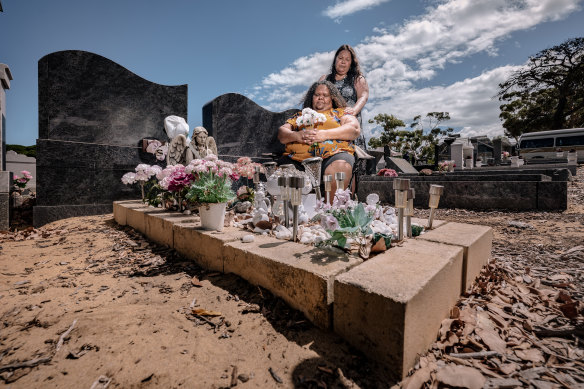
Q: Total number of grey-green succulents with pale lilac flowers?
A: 1